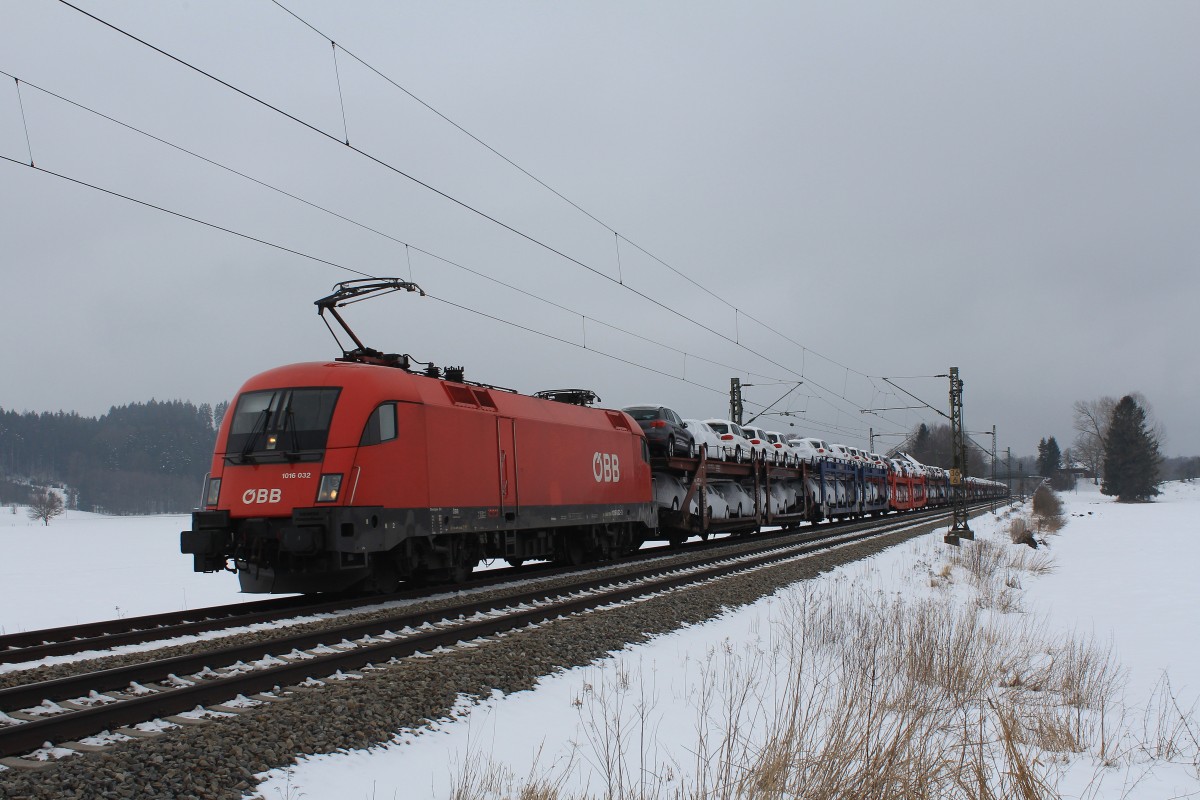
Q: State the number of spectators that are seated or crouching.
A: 0